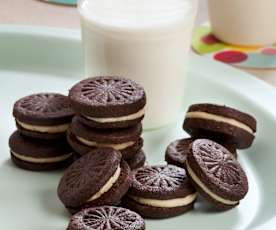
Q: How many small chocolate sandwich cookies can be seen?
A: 11